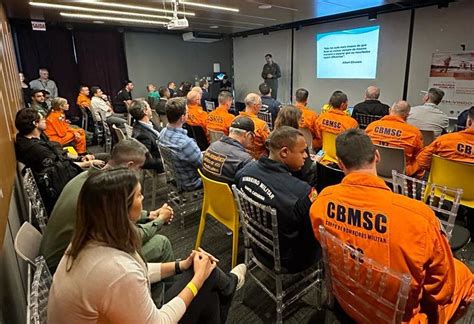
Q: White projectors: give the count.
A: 1